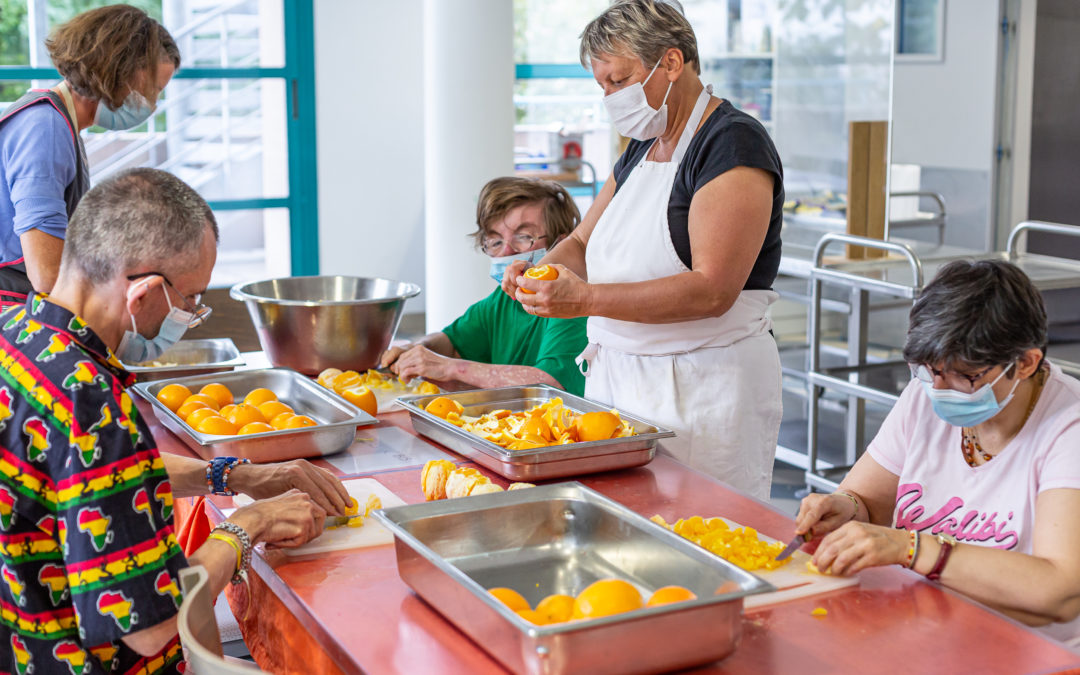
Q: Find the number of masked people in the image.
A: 5